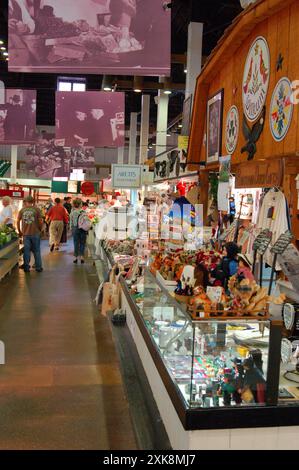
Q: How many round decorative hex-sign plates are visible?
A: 3